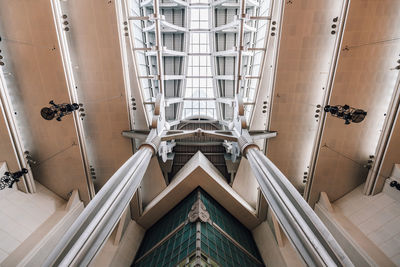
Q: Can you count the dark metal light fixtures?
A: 4